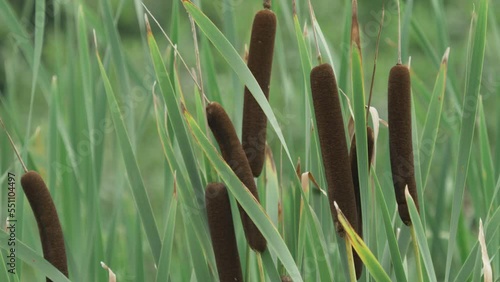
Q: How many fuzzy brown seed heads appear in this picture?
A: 7